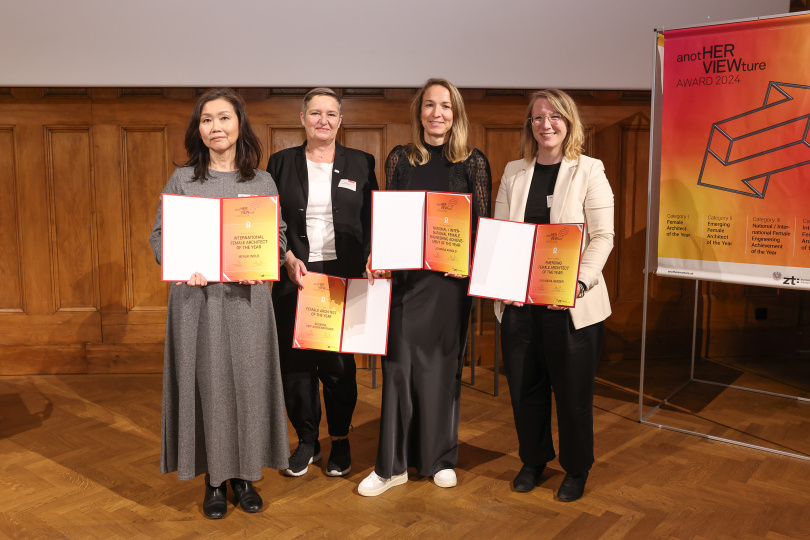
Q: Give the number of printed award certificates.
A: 4